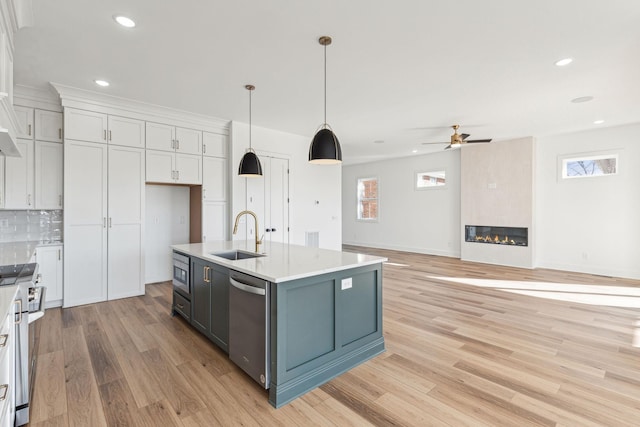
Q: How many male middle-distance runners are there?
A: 0